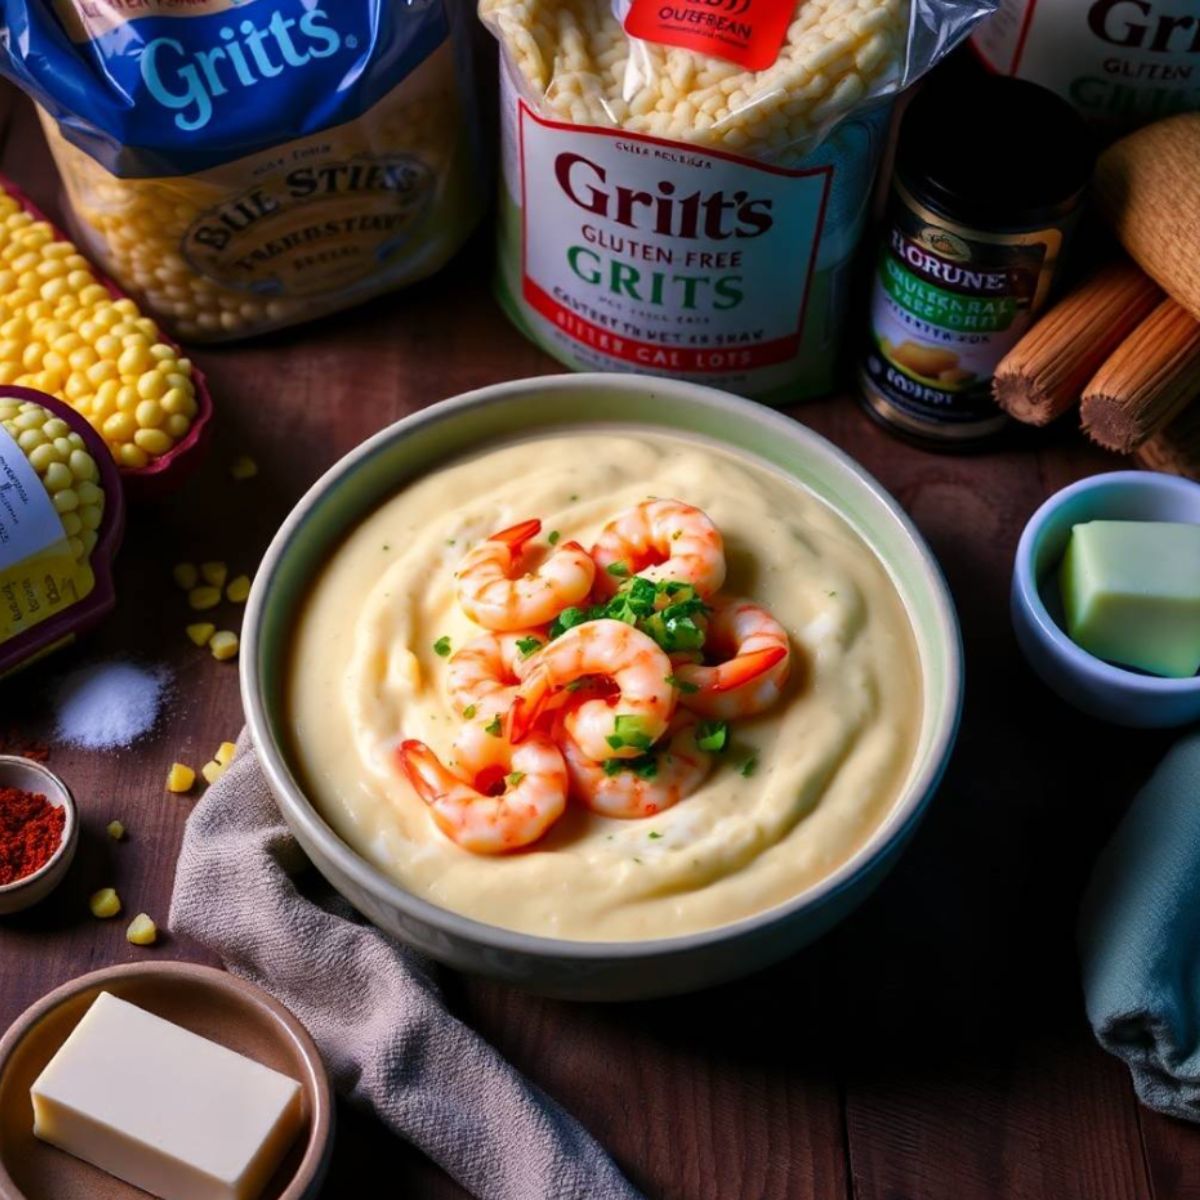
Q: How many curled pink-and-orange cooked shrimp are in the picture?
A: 7